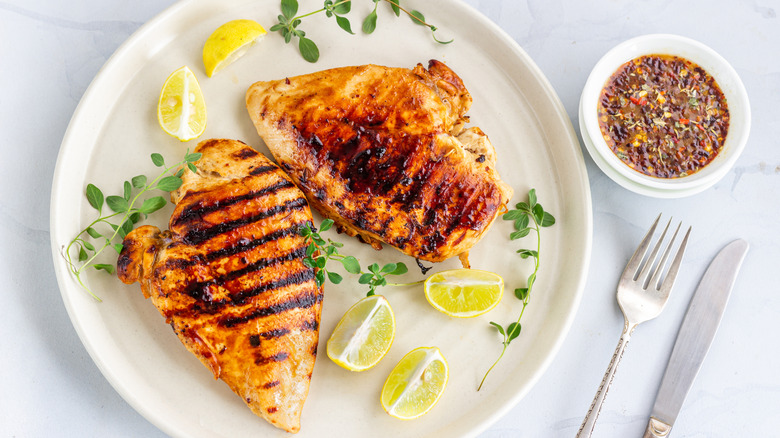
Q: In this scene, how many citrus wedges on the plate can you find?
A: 5